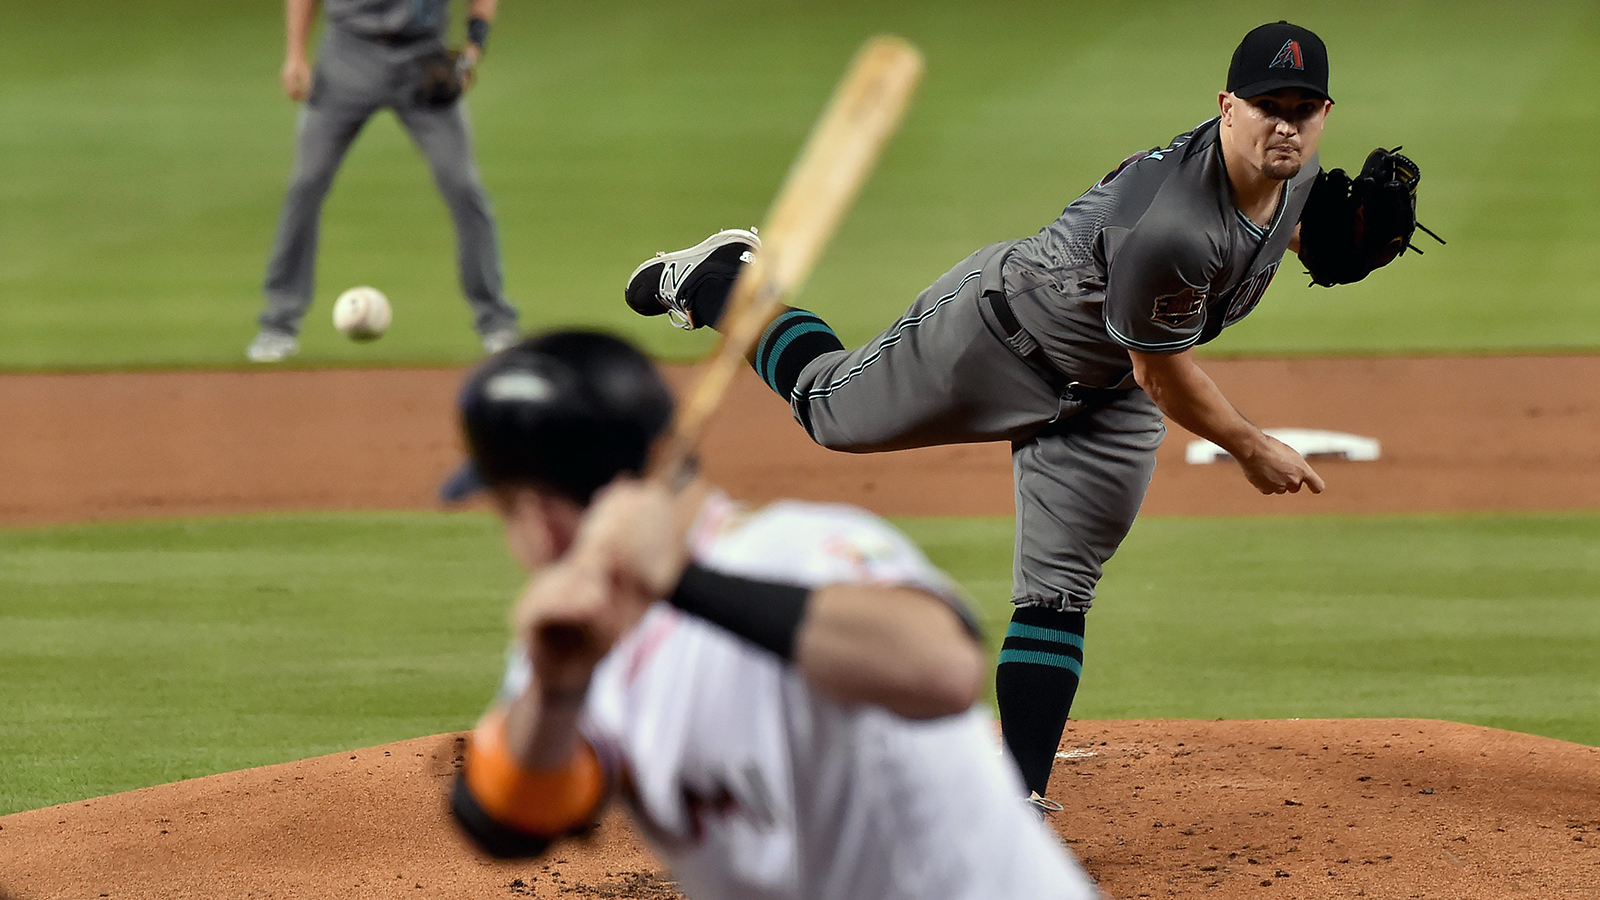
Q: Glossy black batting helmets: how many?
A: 1